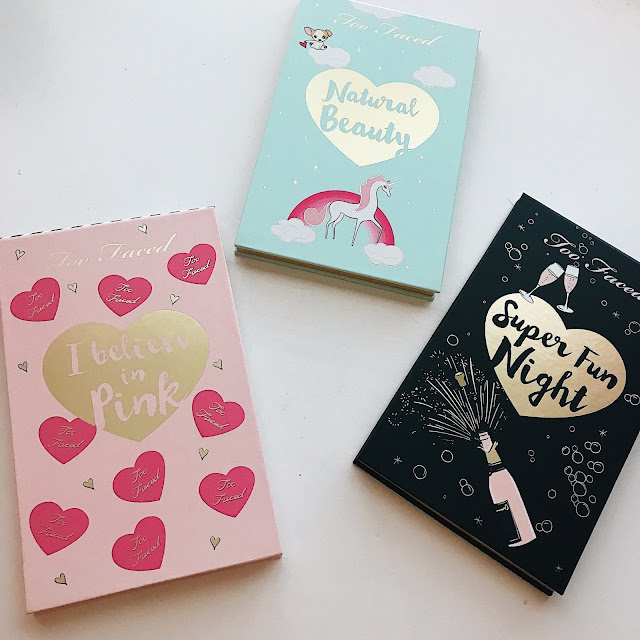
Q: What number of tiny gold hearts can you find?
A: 10